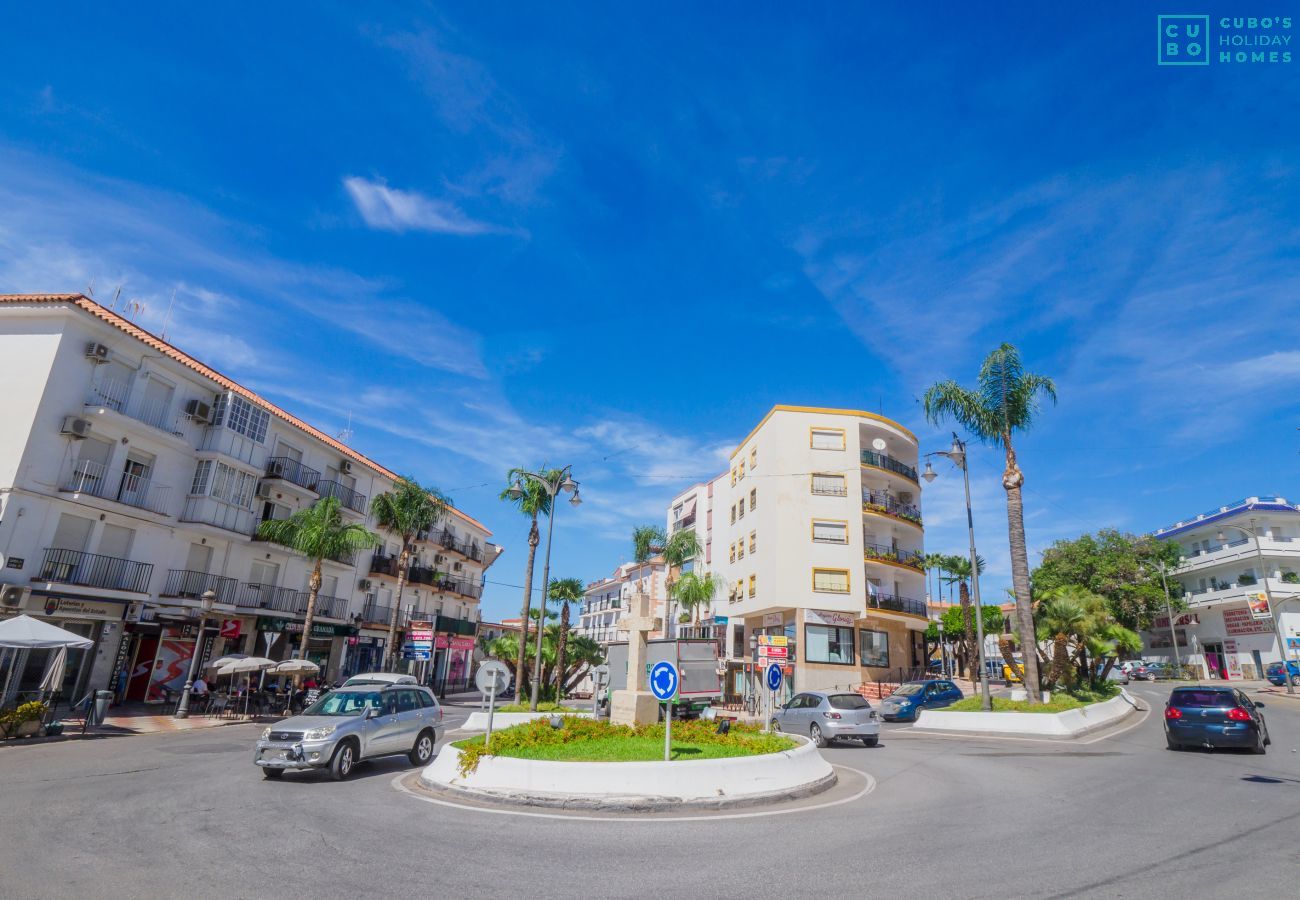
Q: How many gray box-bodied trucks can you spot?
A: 1